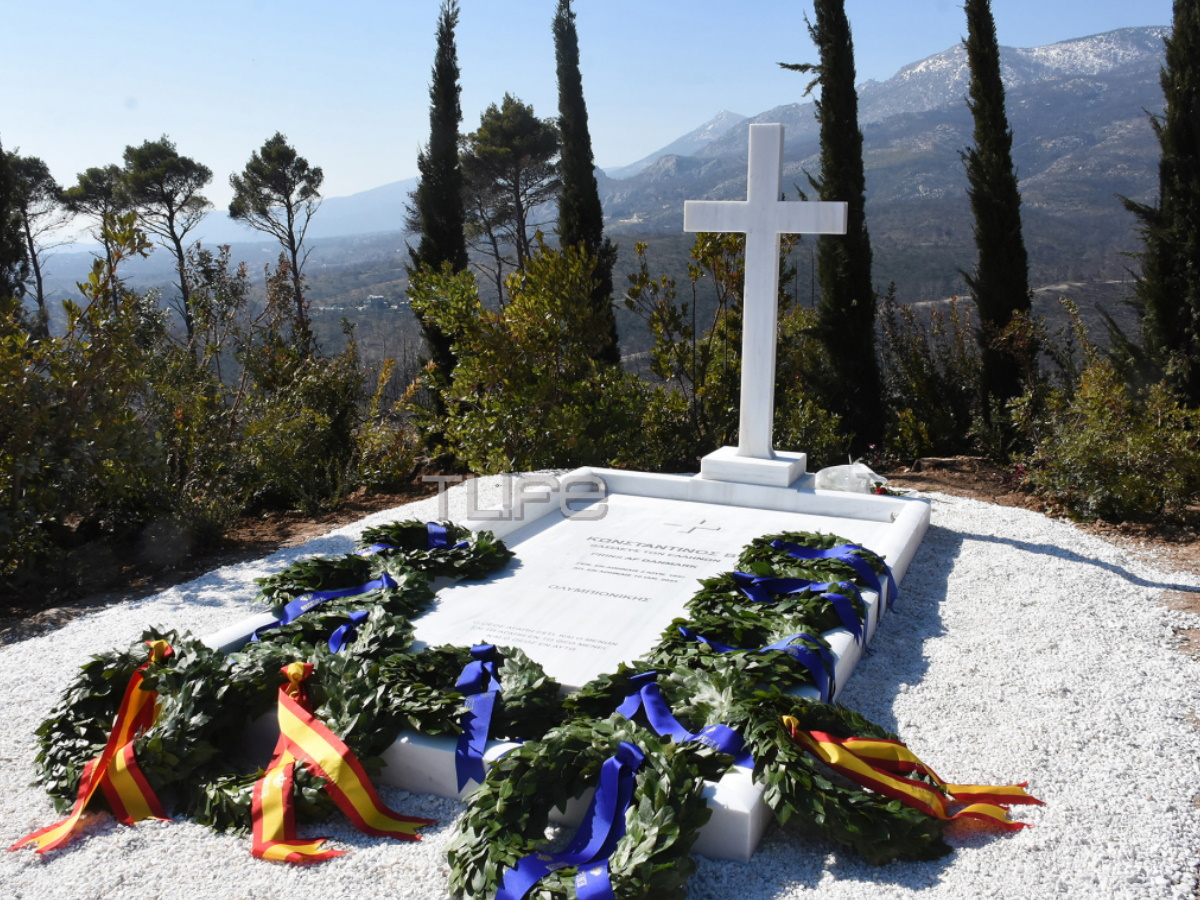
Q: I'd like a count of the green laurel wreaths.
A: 12